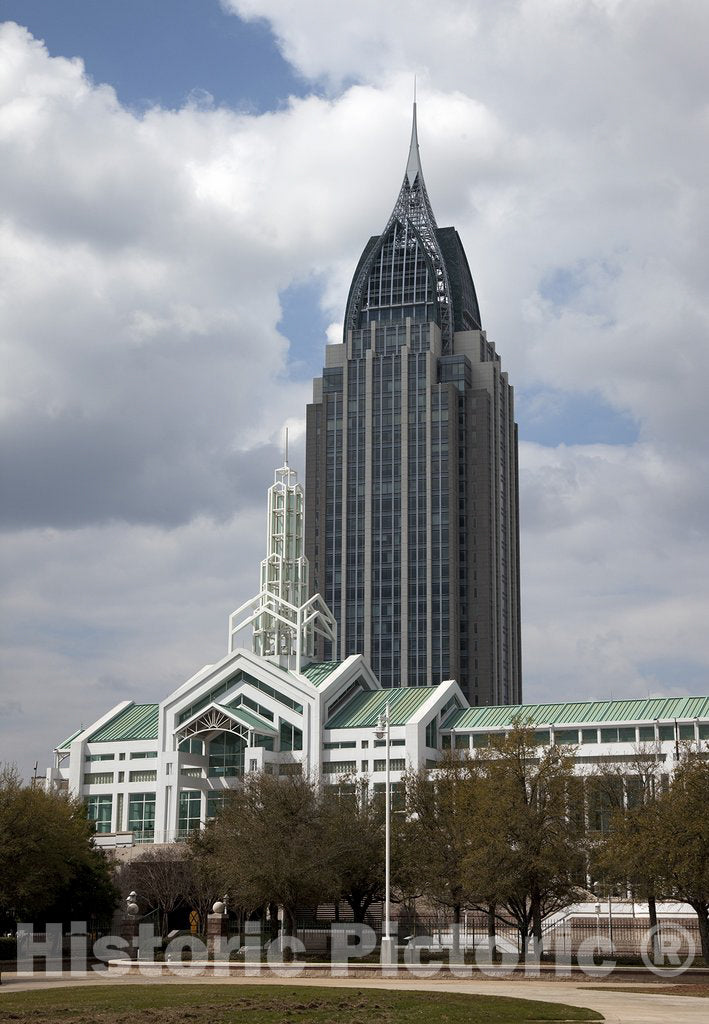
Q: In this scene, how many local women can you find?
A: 0